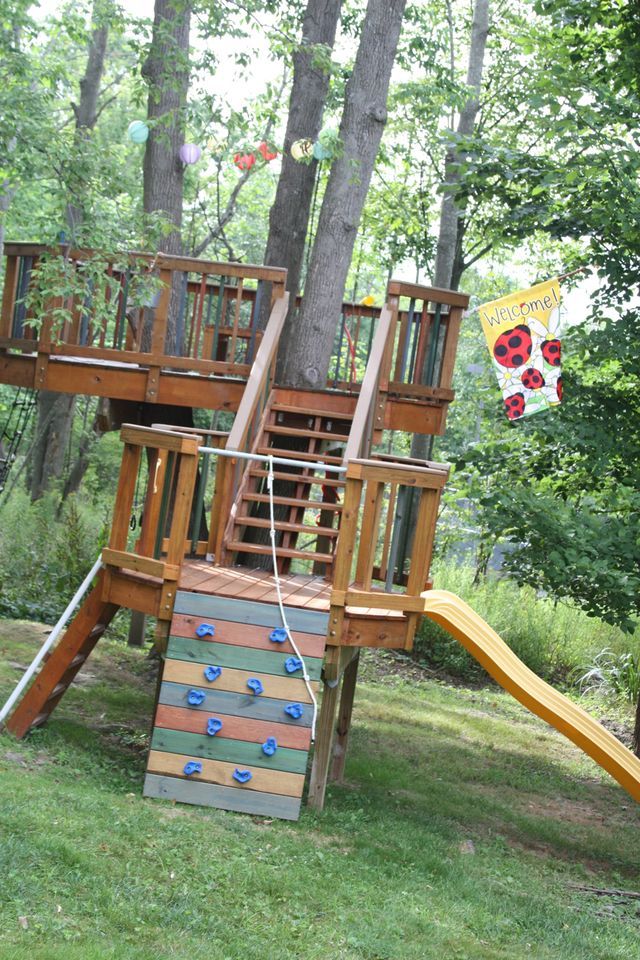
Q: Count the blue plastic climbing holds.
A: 11